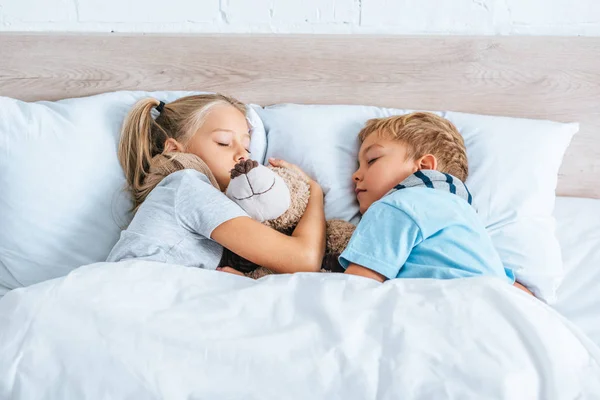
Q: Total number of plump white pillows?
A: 2